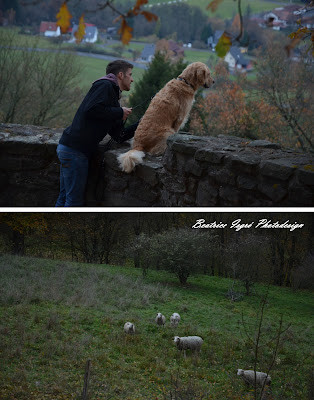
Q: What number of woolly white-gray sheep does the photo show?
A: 5